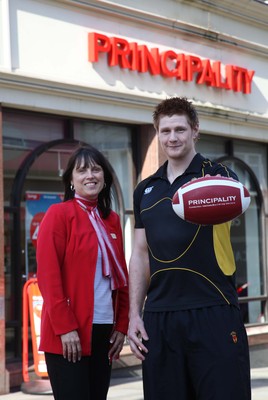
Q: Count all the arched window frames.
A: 2